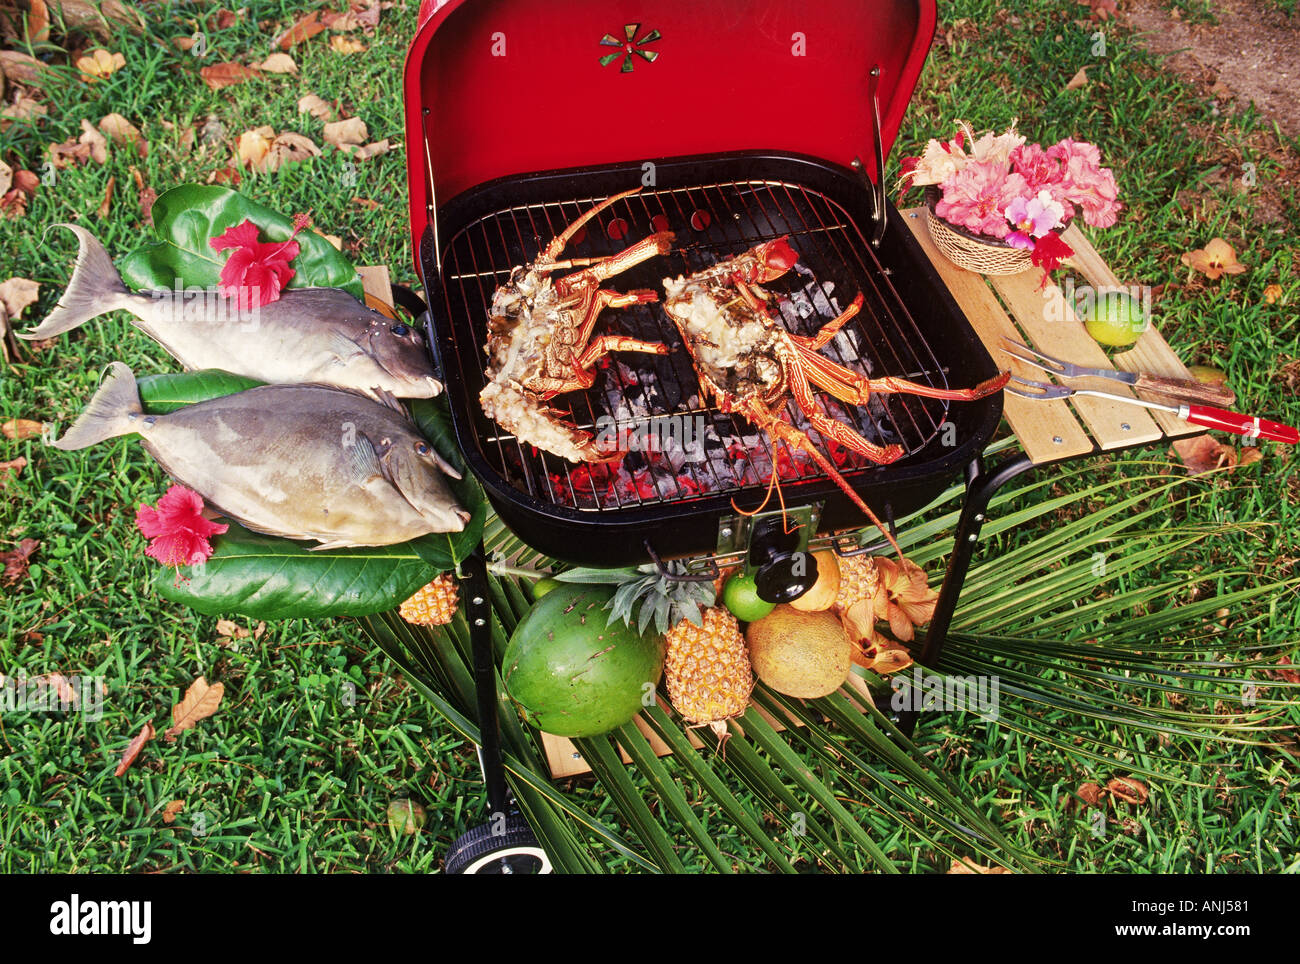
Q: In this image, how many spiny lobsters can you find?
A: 2